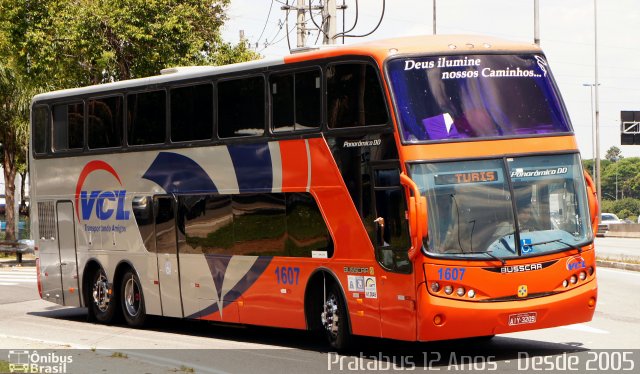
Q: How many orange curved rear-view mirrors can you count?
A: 2